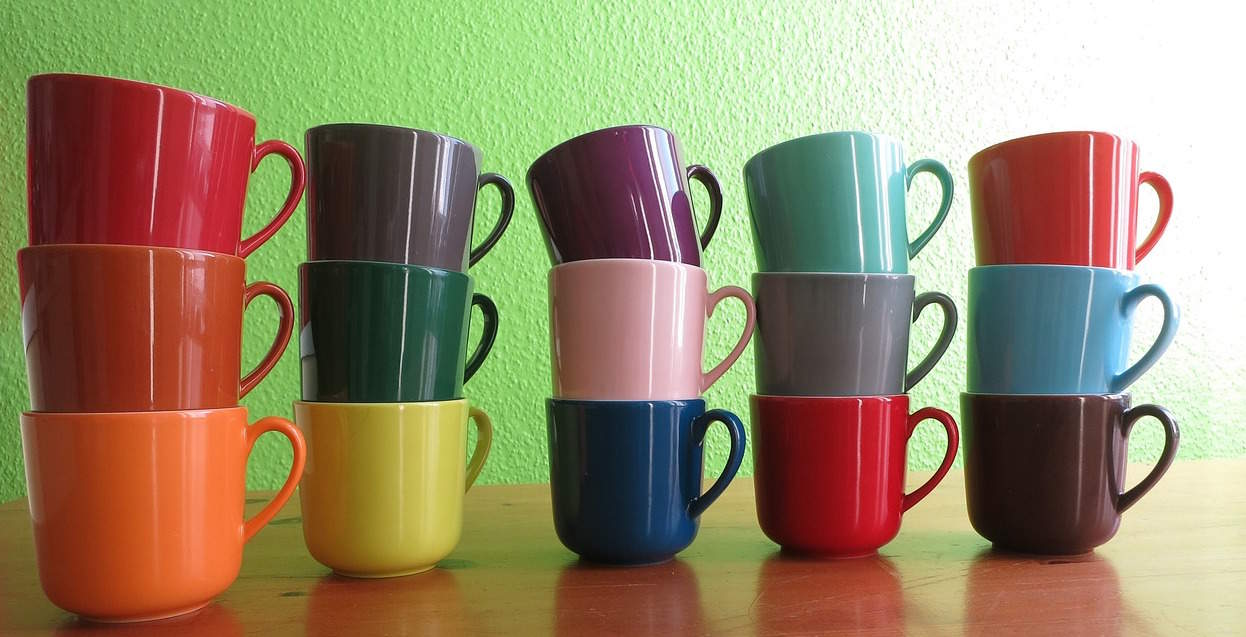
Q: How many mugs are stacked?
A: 15